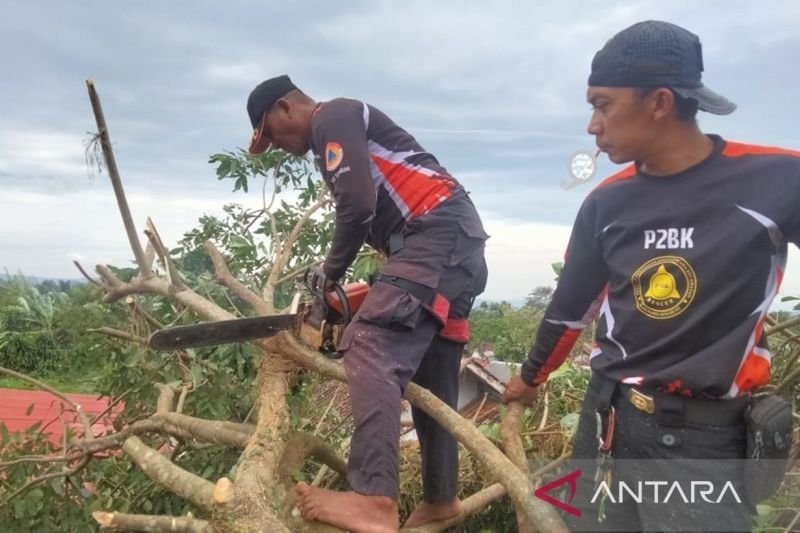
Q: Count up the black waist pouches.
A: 1